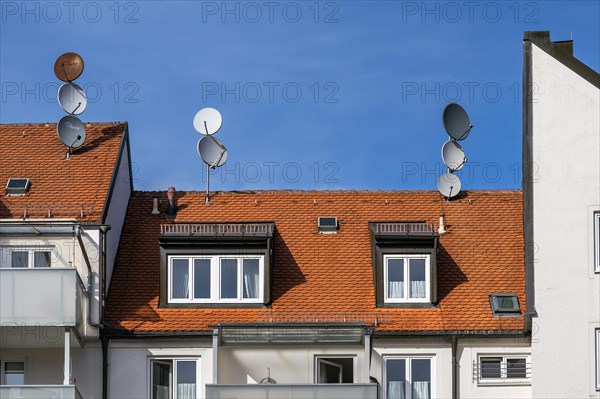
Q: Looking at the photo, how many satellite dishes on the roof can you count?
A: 8